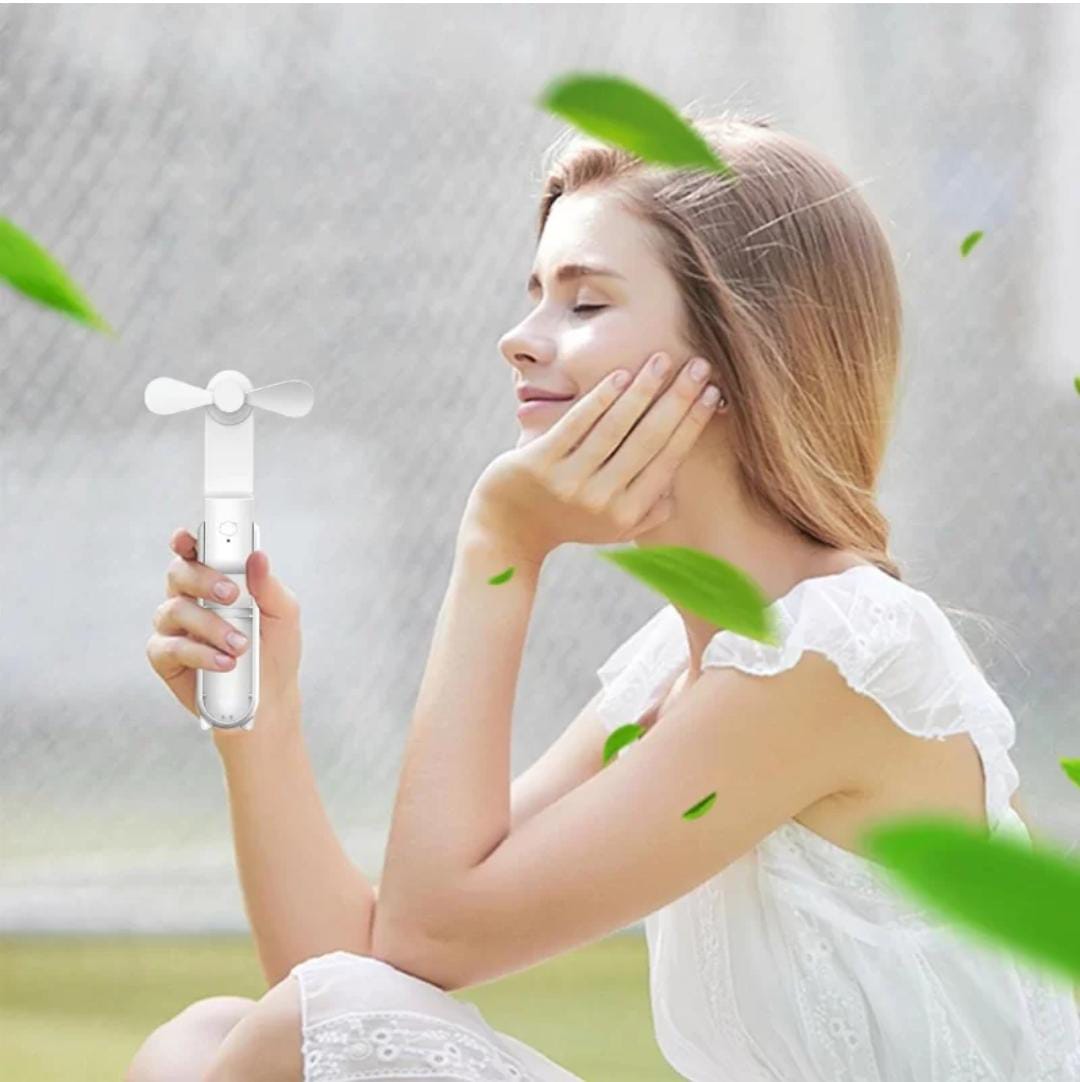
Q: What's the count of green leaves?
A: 10